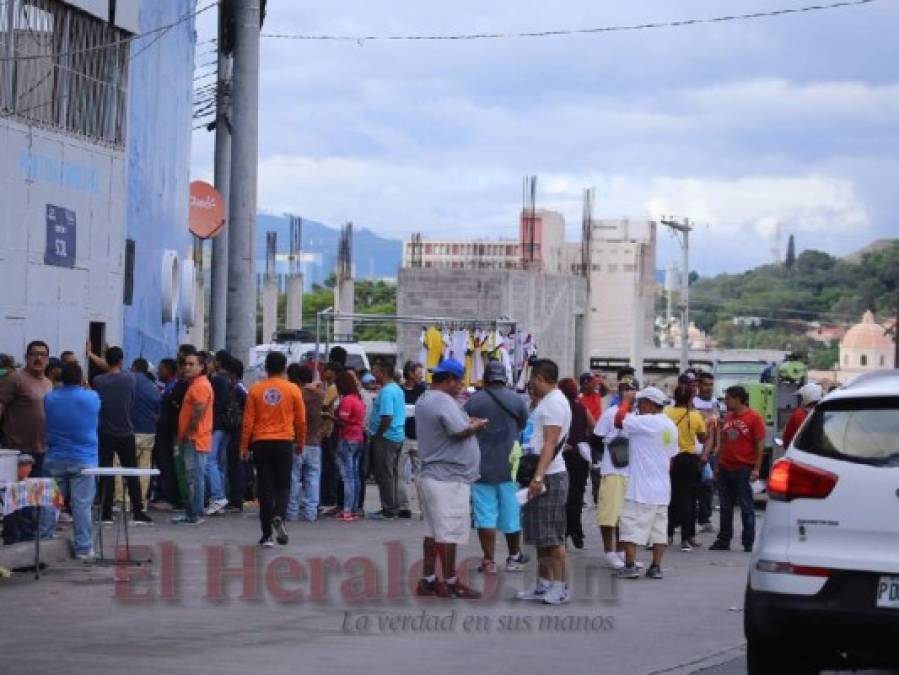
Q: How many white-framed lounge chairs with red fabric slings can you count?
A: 0